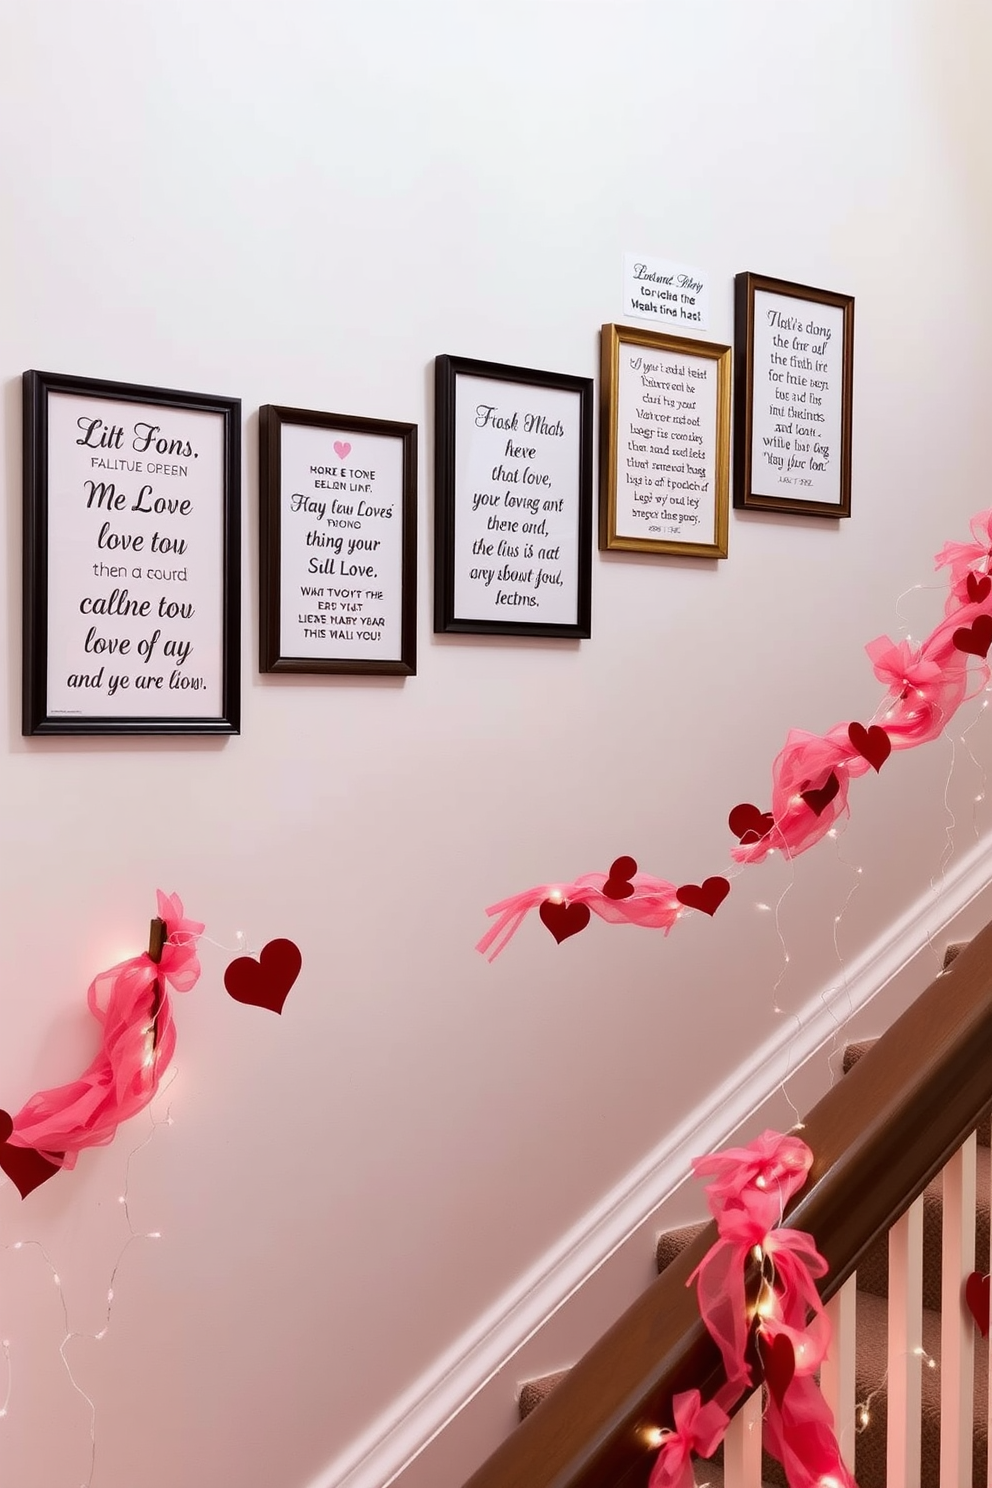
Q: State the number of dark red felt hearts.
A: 12